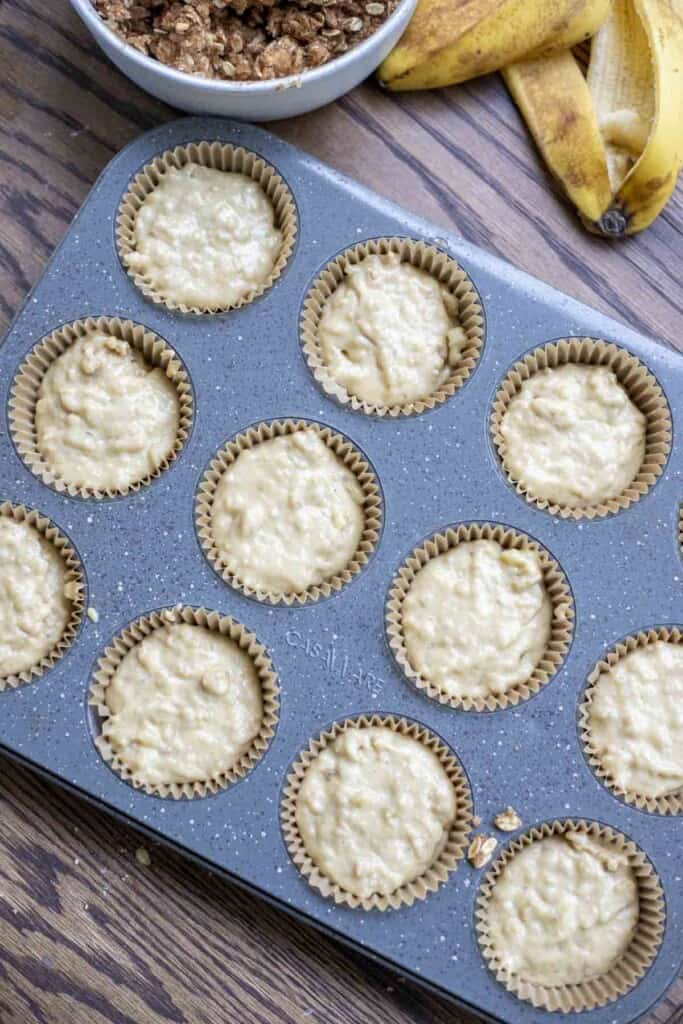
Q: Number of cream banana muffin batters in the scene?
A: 11